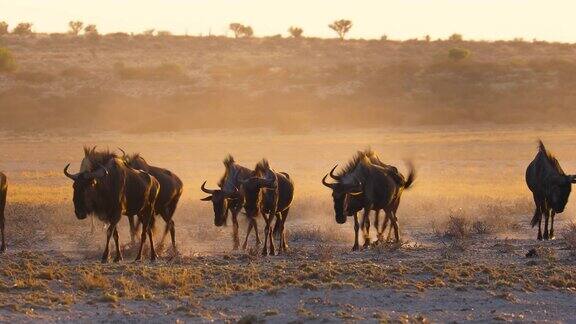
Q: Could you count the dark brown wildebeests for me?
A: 8